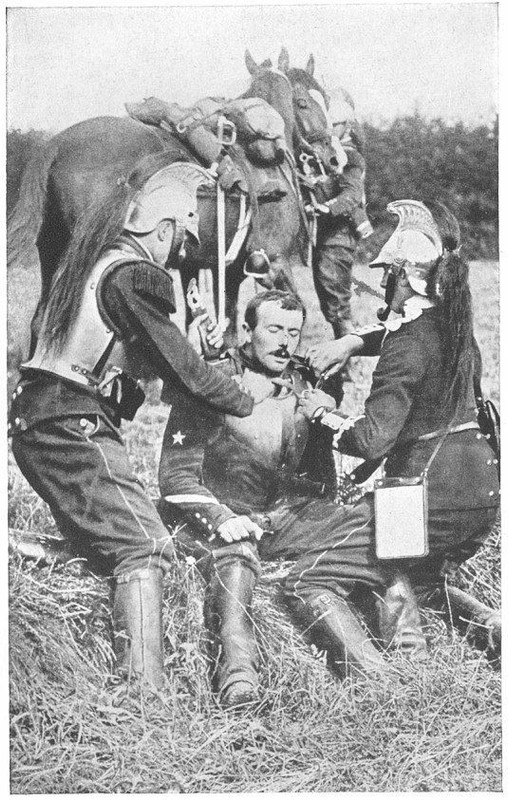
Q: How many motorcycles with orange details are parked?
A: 0